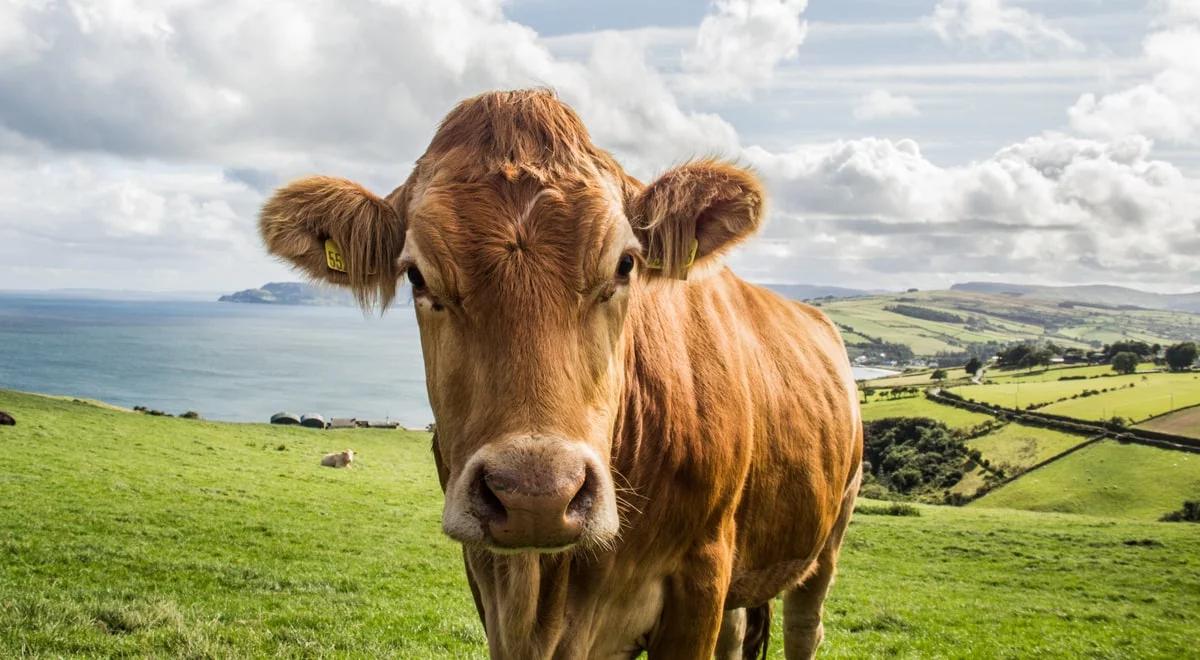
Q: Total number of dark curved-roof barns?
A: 2